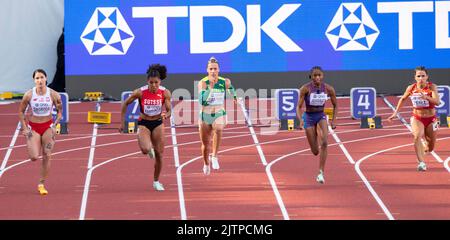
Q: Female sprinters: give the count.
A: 5